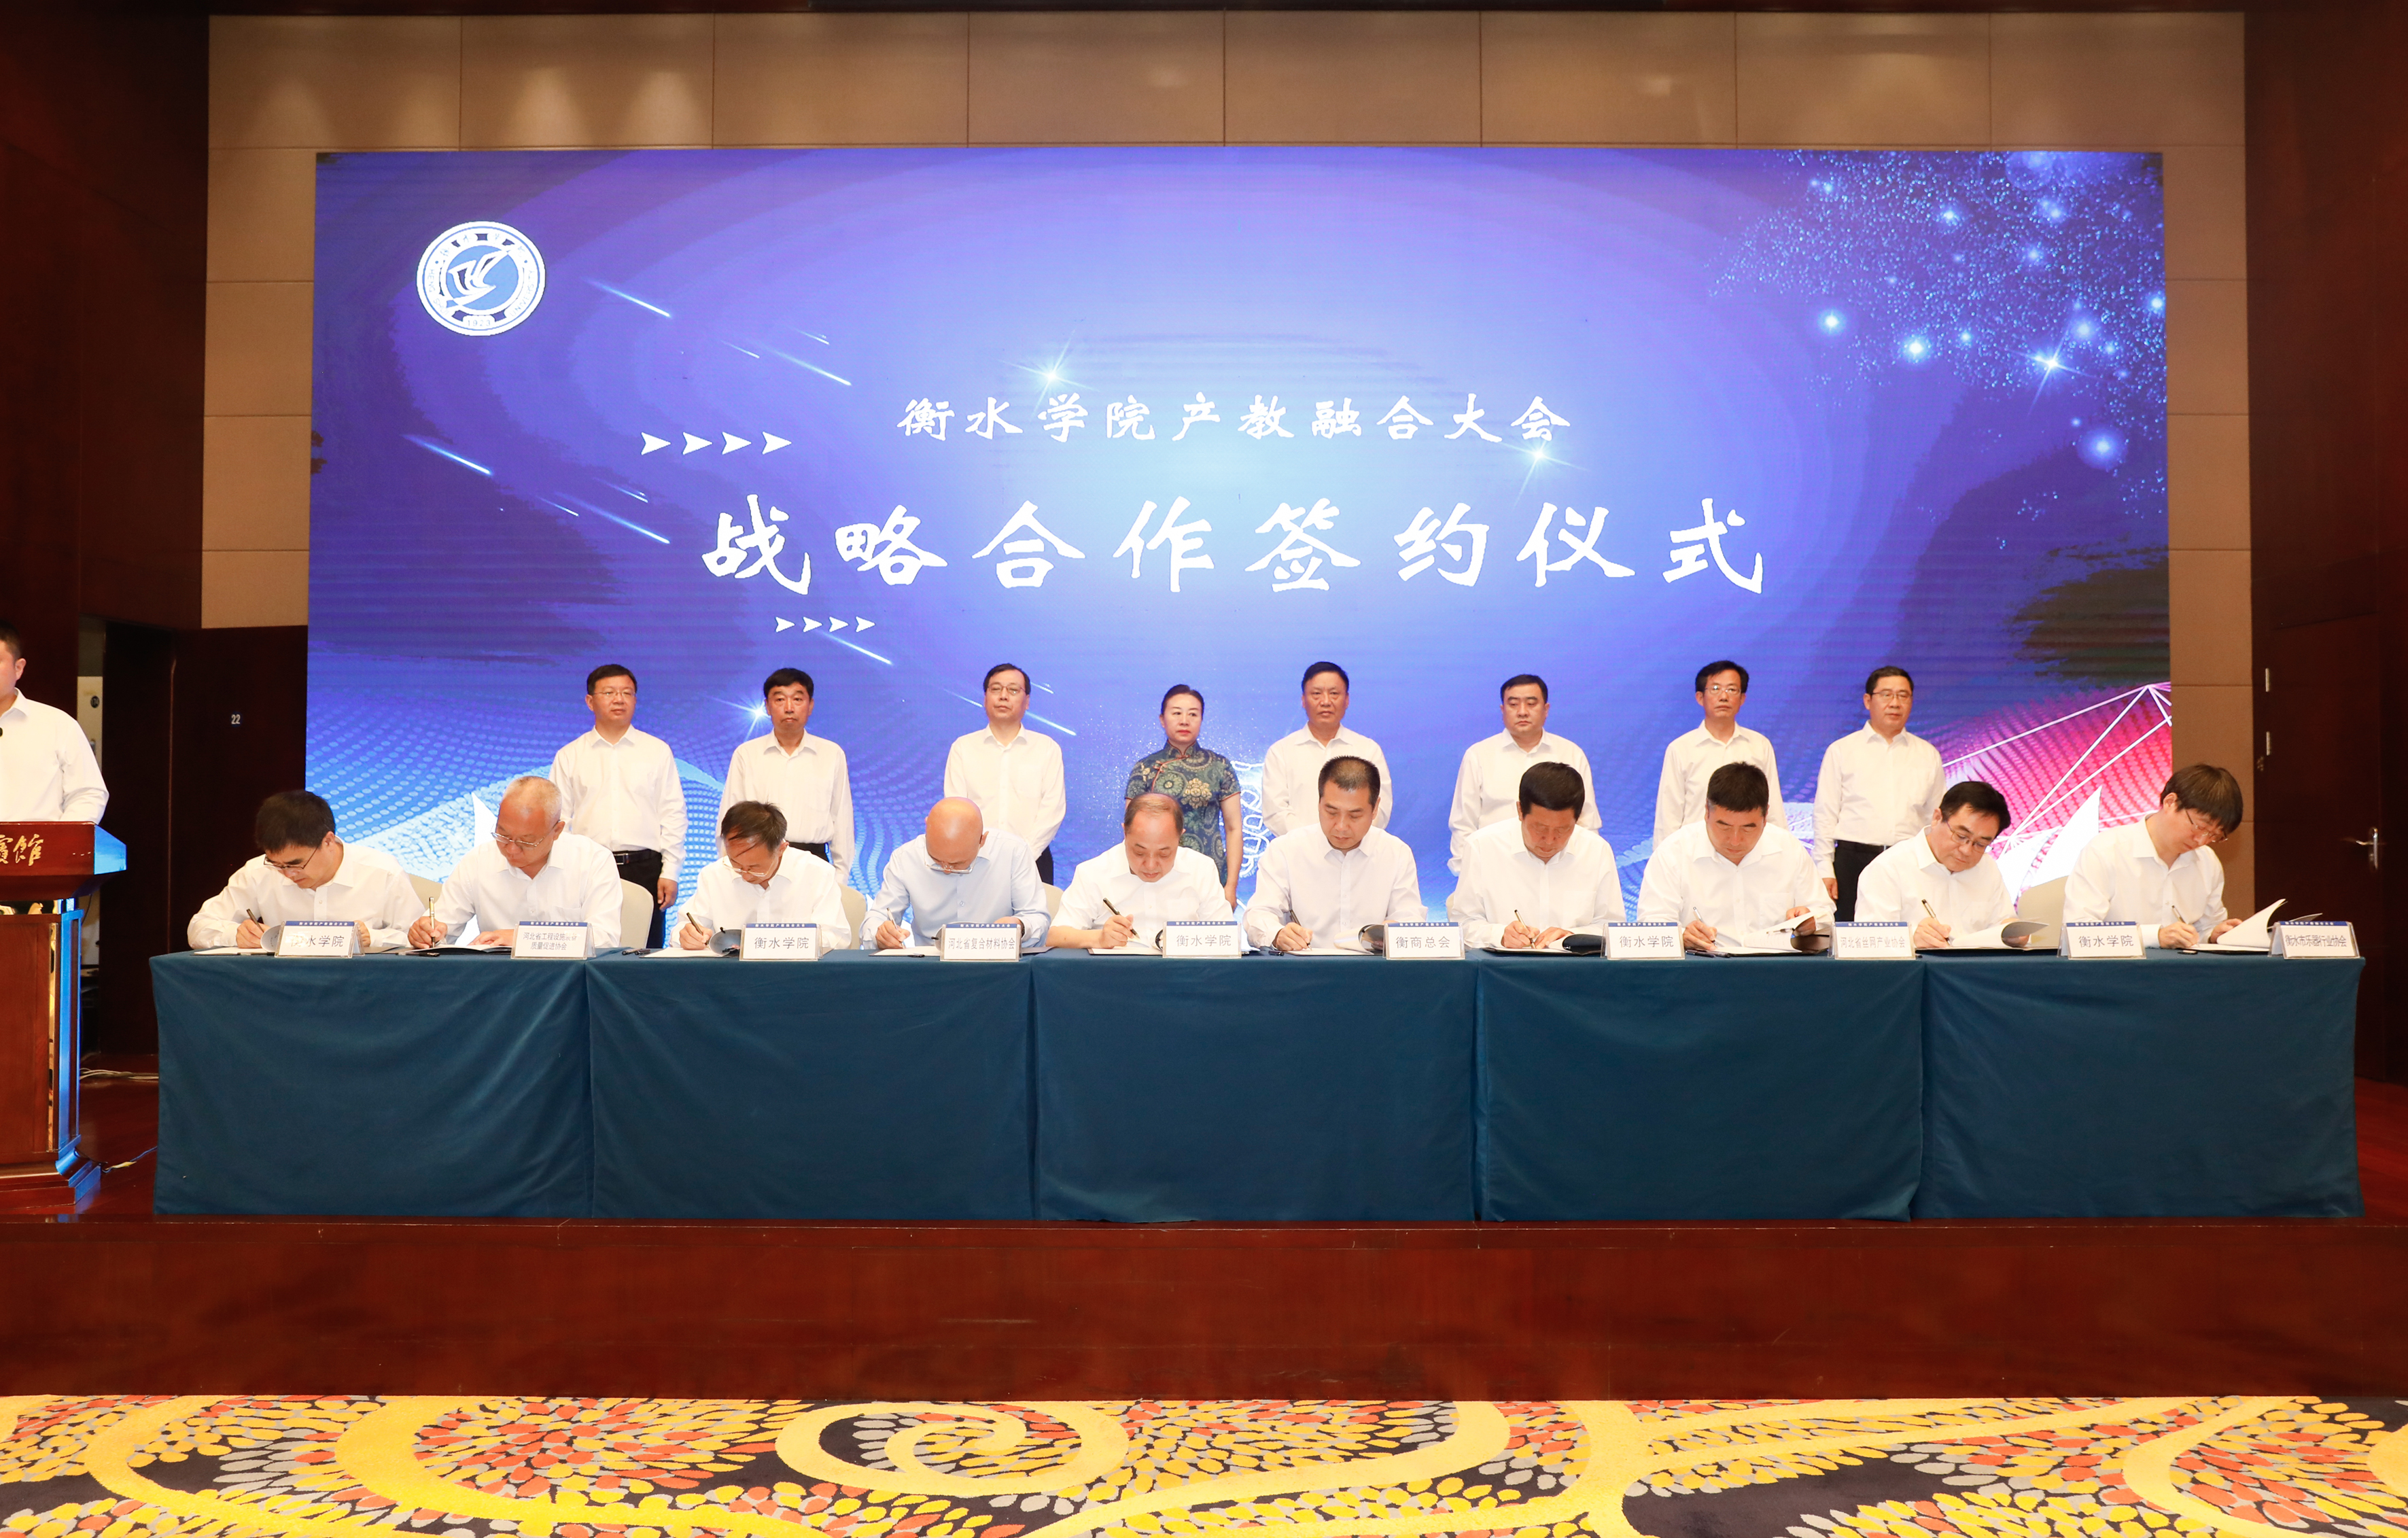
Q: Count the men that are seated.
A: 10